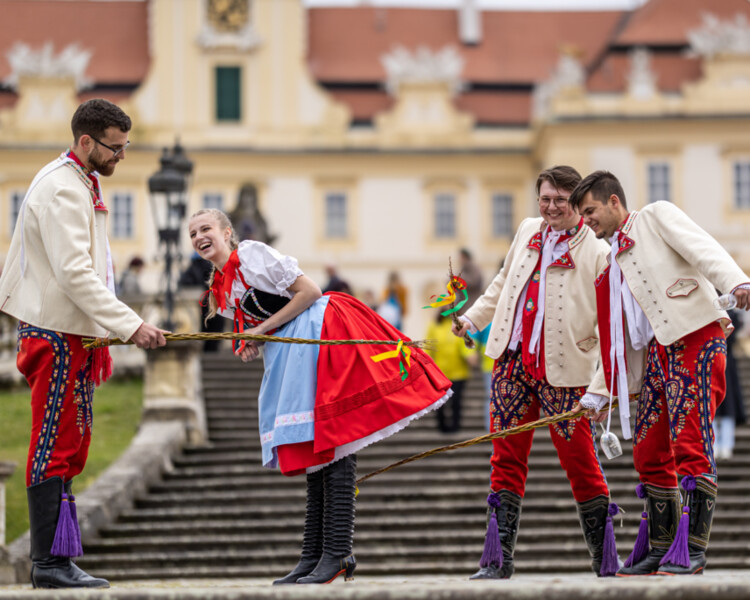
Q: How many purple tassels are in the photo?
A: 6